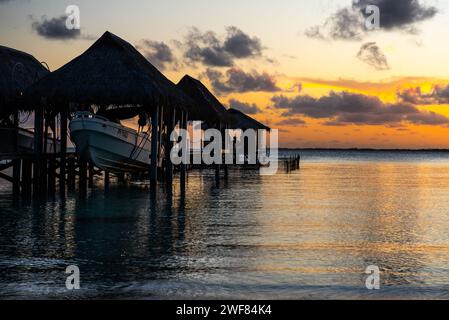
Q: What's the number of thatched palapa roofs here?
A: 4